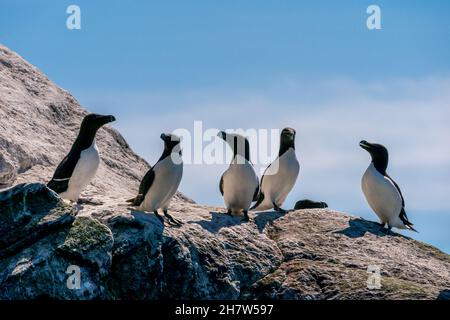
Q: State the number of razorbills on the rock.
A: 5